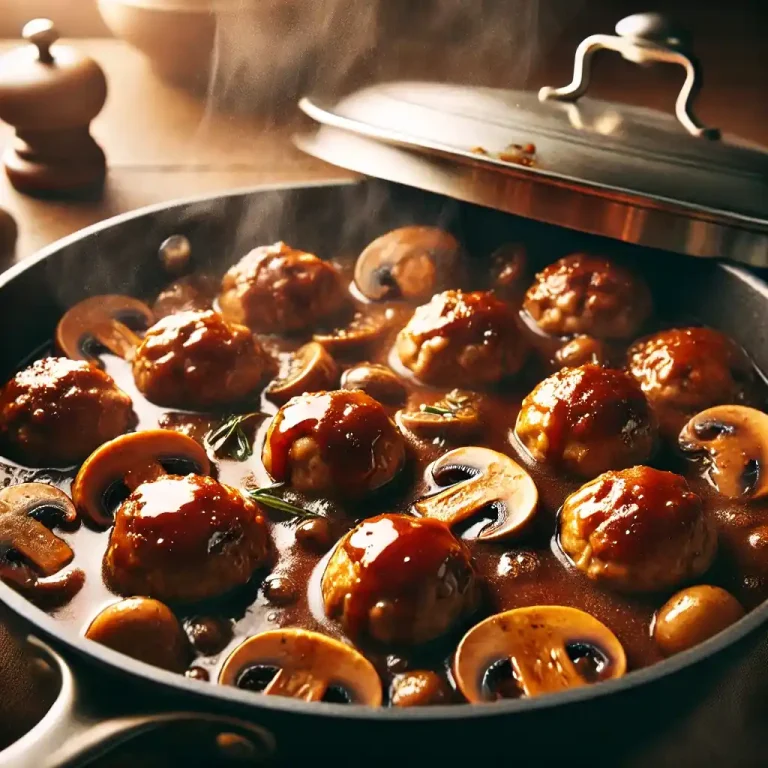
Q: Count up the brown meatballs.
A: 11